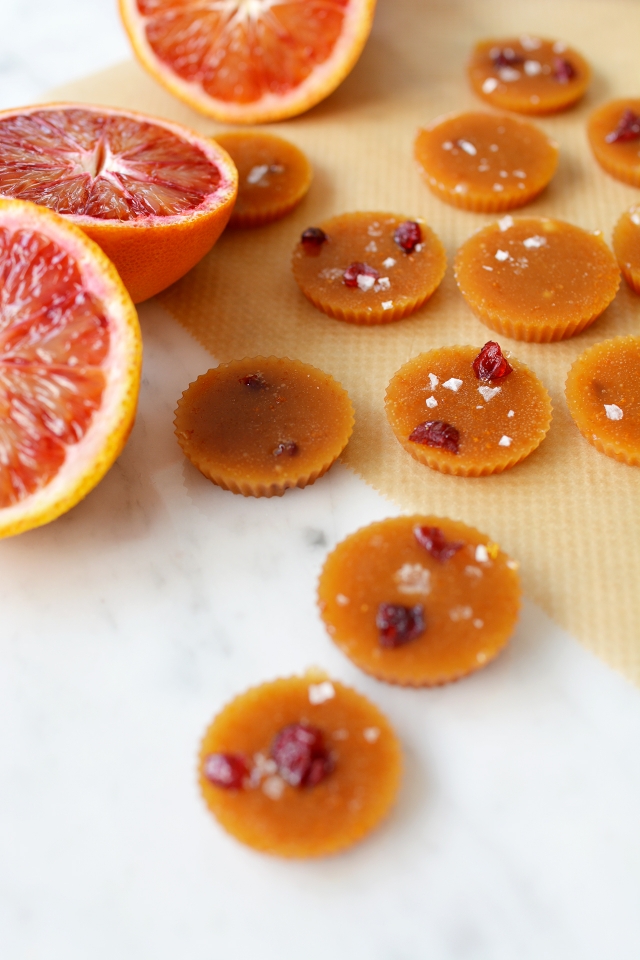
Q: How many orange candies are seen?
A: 12